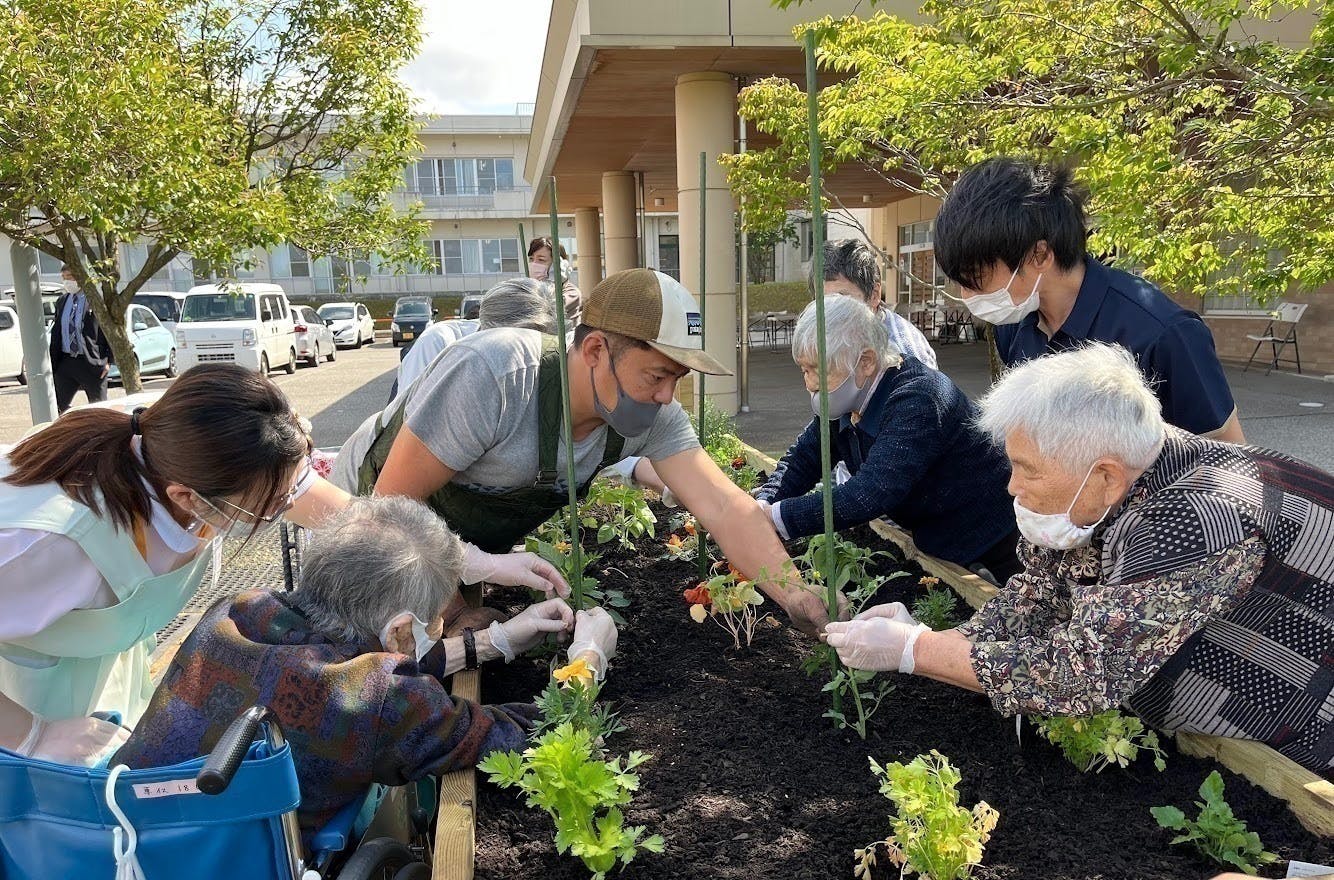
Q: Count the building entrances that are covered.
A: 1